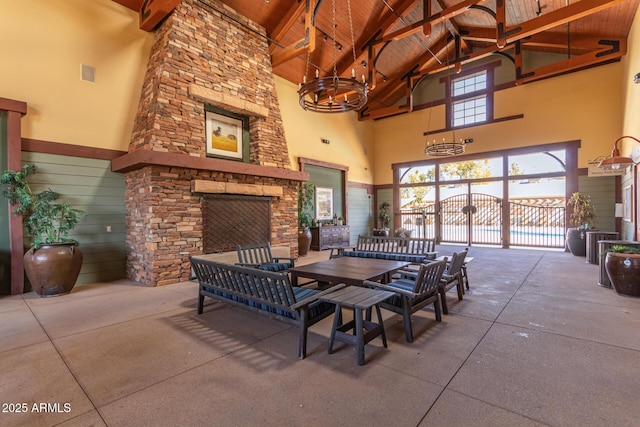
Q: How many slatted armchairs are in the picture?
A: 3